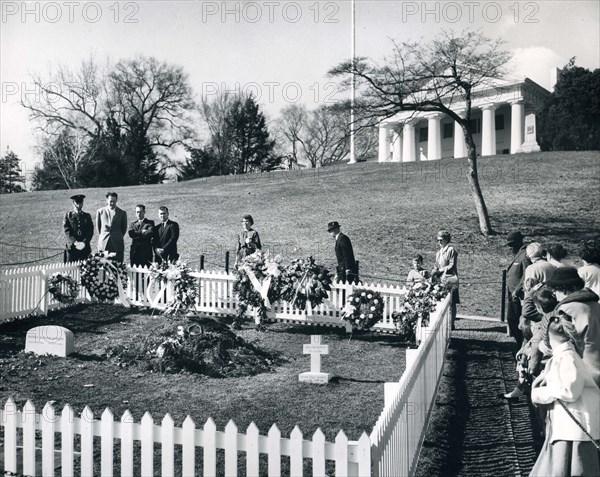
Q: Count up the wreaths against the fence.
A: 7